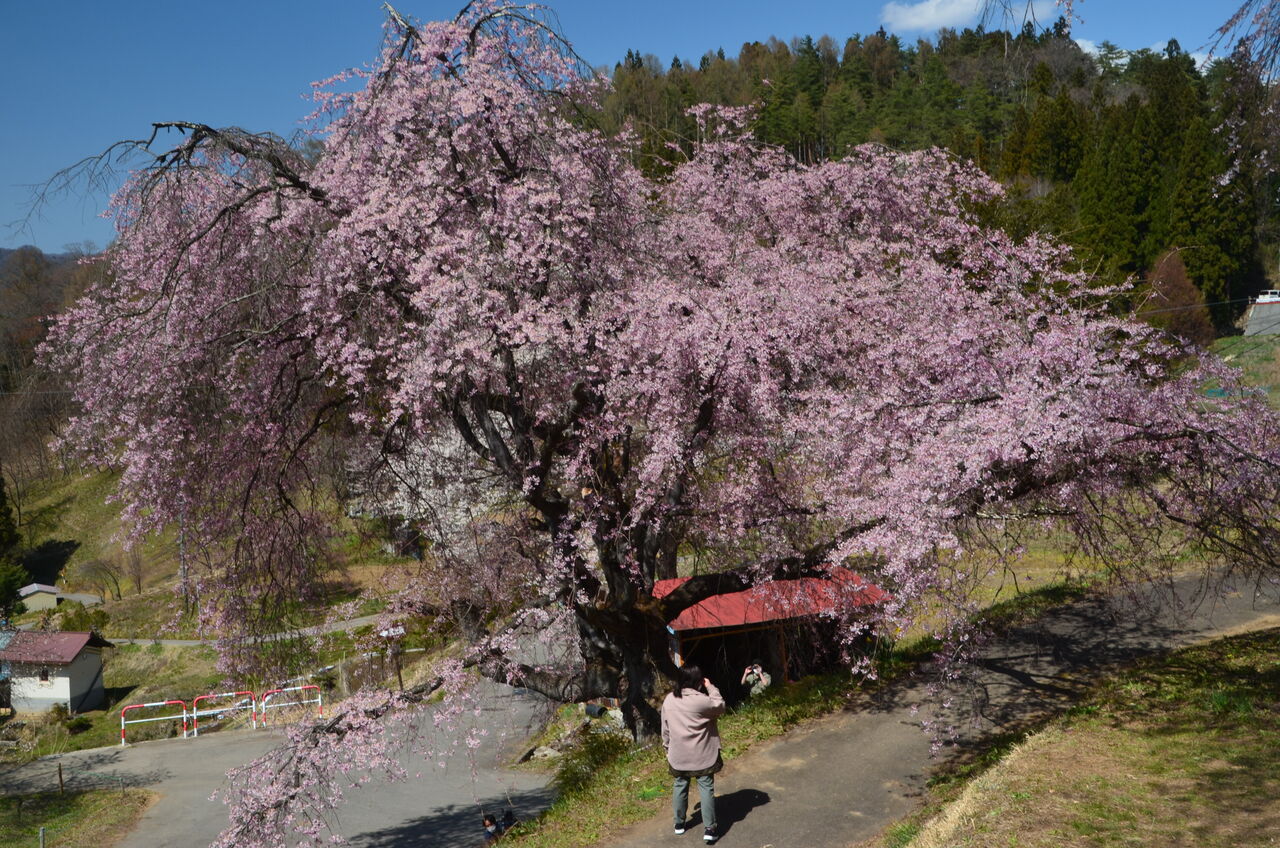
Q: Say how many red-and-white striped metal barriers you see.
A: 3